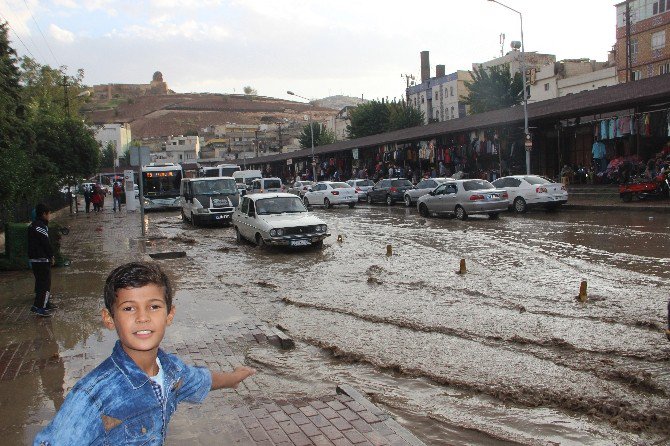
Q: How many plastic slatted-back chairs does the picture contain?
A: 0